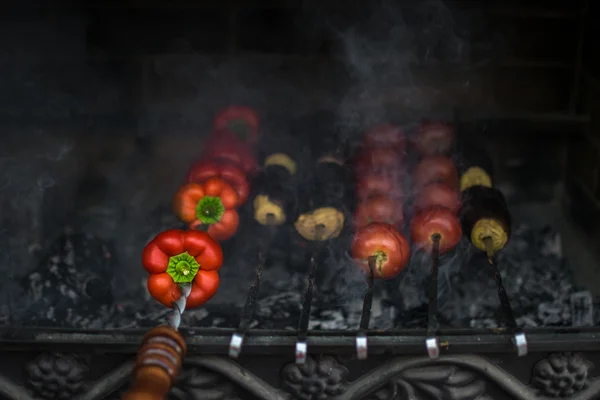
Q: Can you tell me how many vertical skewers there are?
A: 6